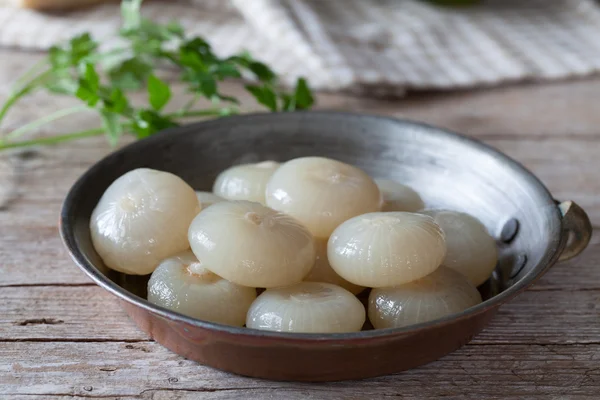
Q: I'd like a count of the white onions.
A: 12